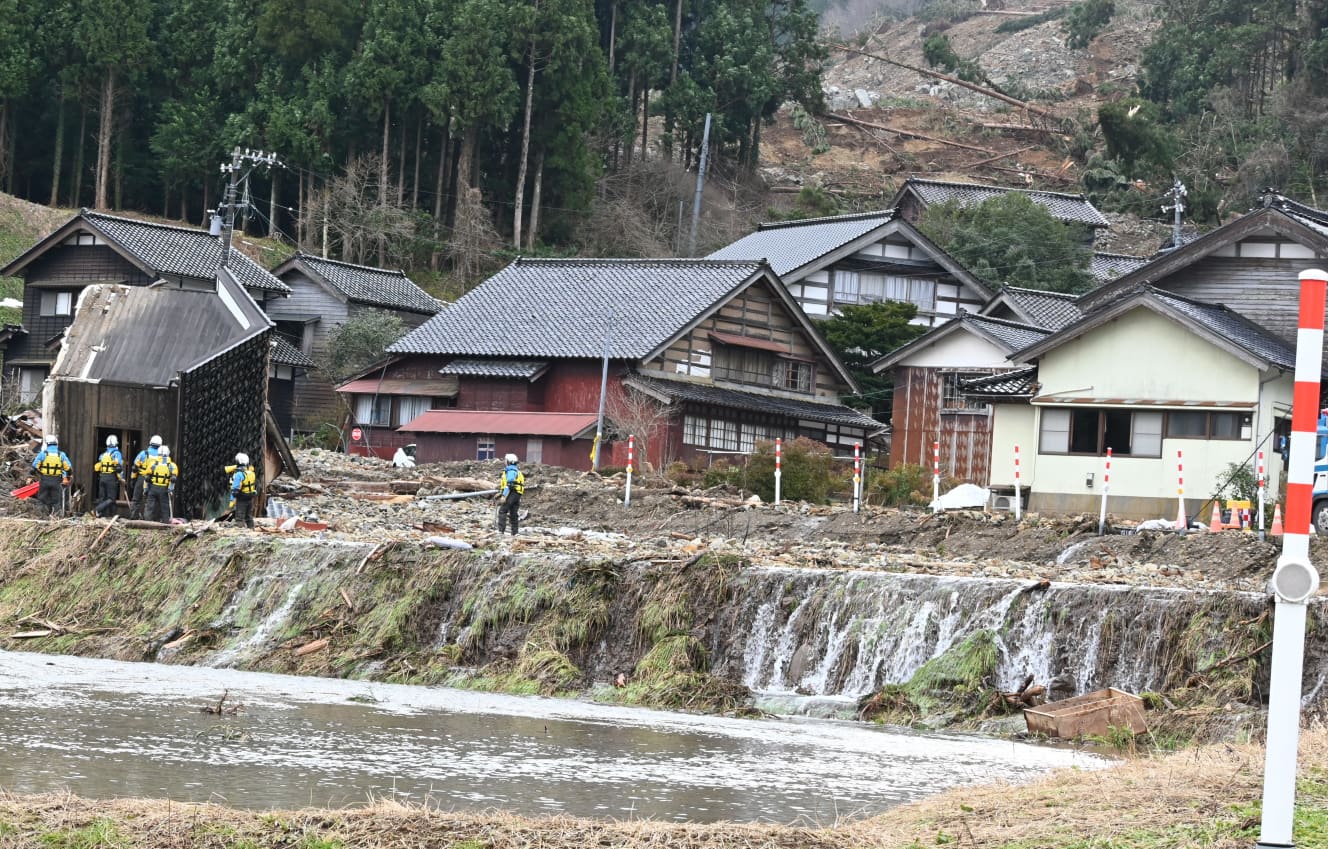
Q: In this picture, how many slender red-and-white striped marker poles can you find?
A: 9